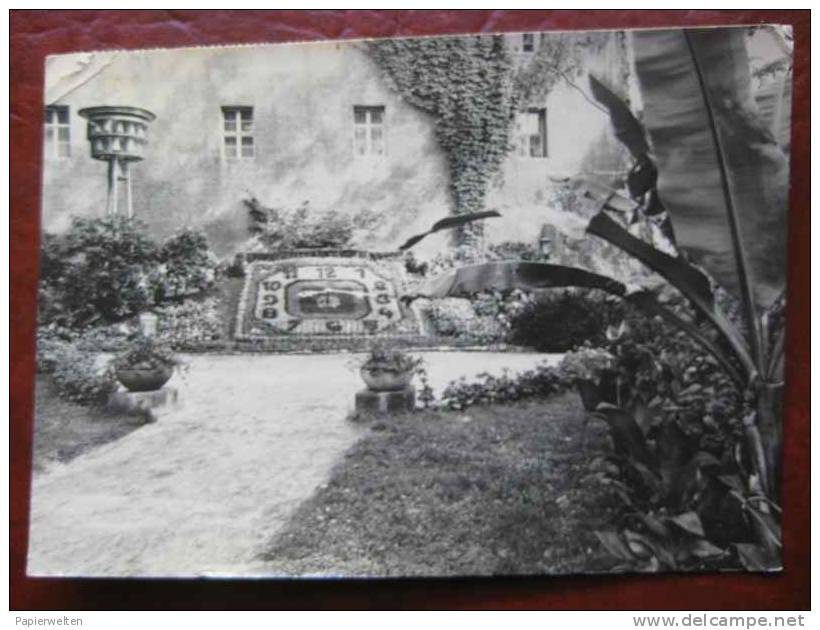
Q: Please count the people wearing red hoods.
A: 0